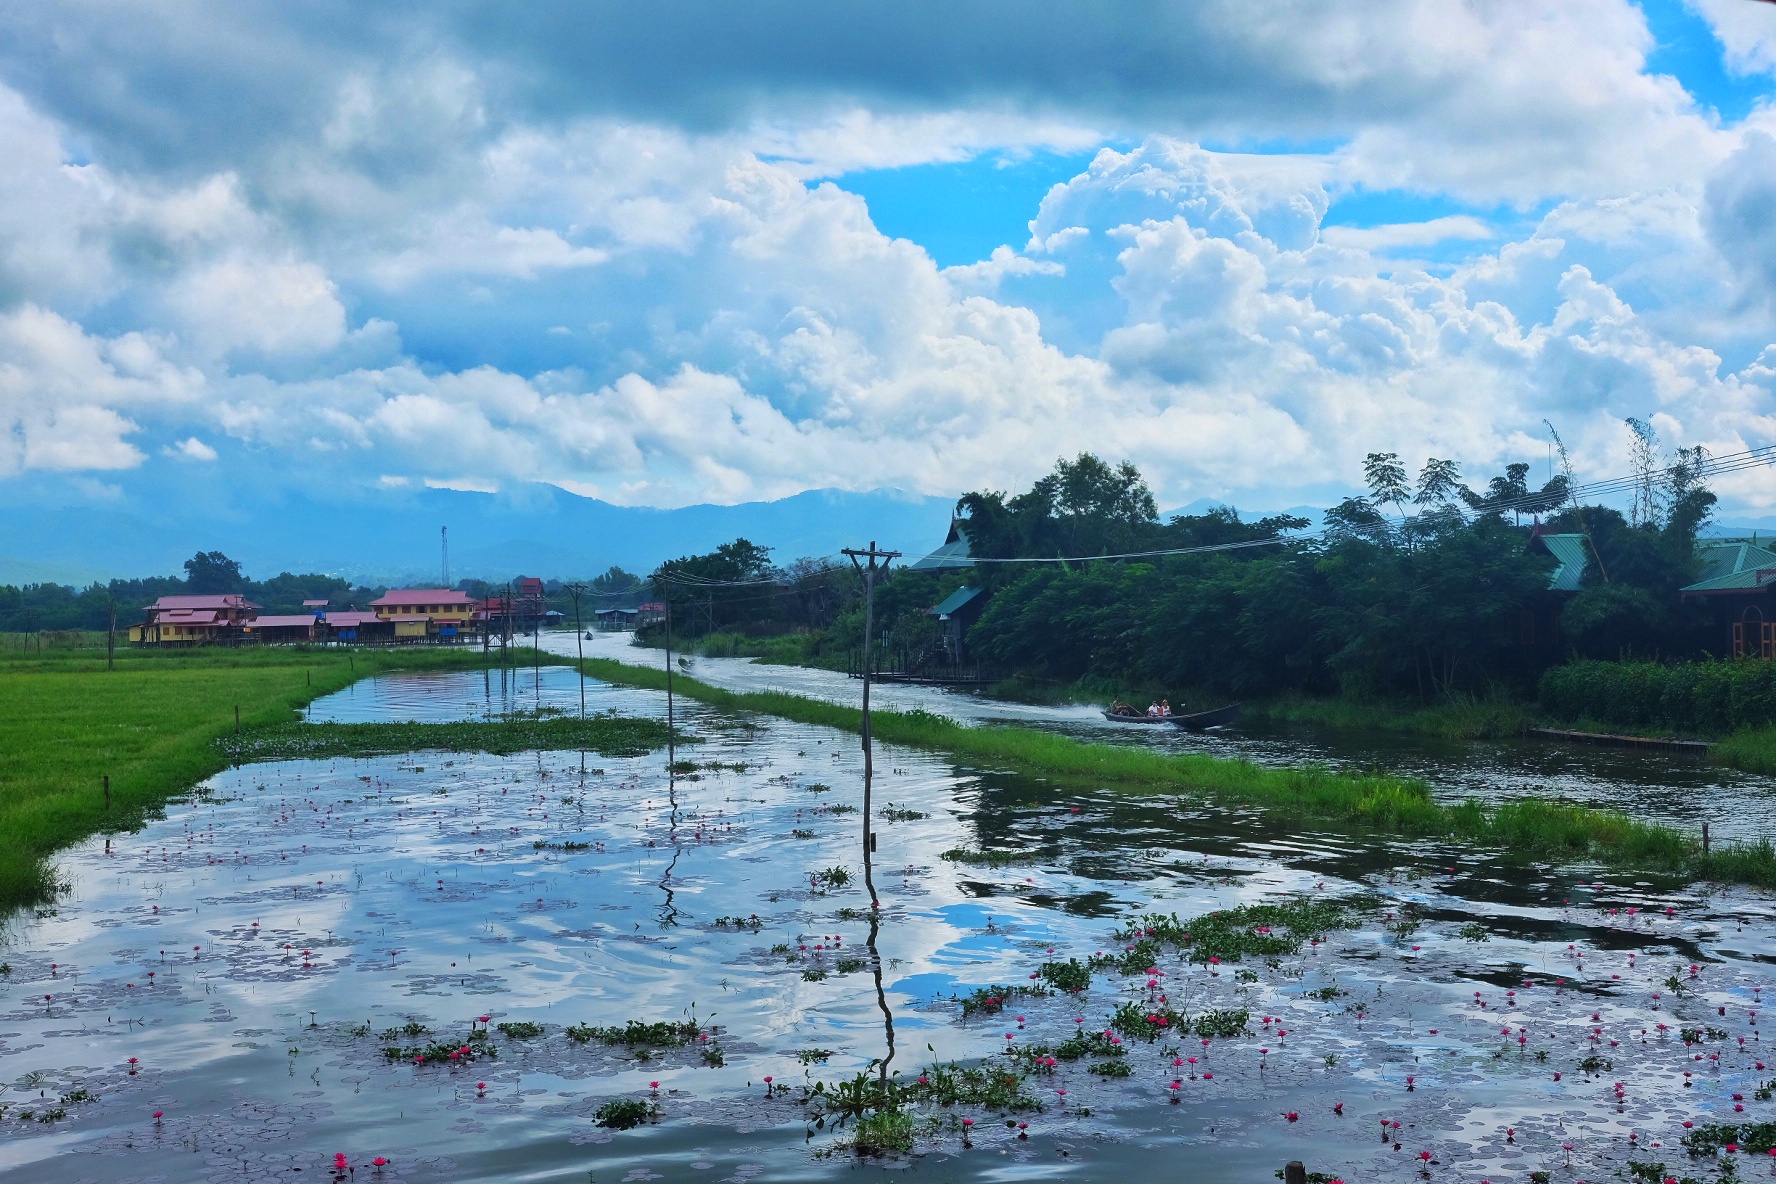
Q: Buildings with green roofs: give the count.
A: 4